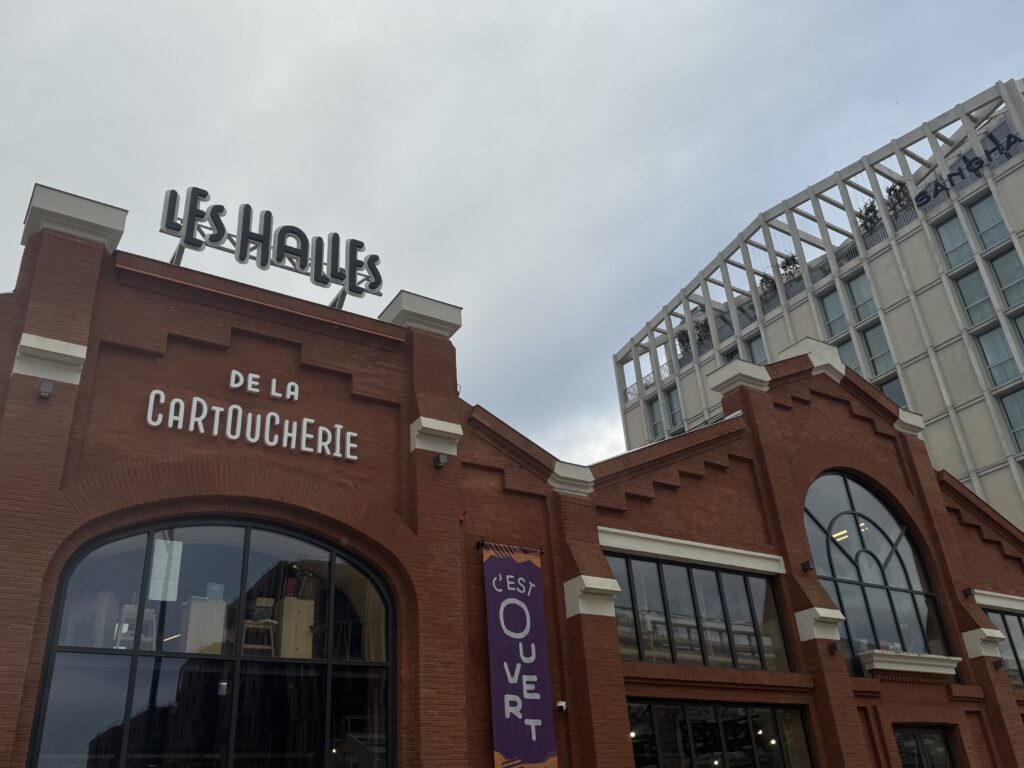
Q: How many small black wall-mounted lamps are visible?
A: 6